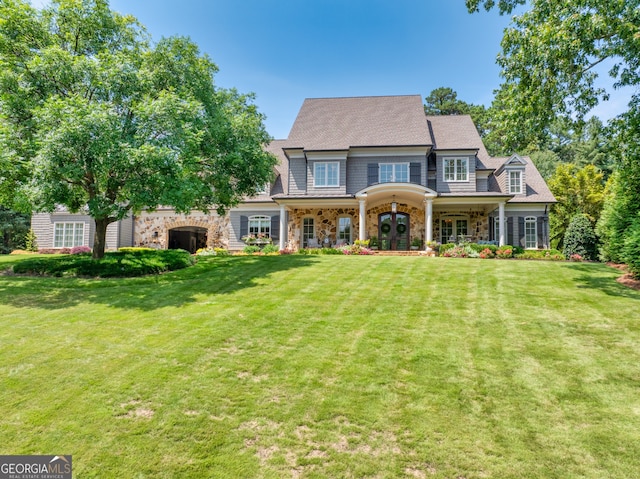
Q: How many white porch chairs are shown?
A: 2